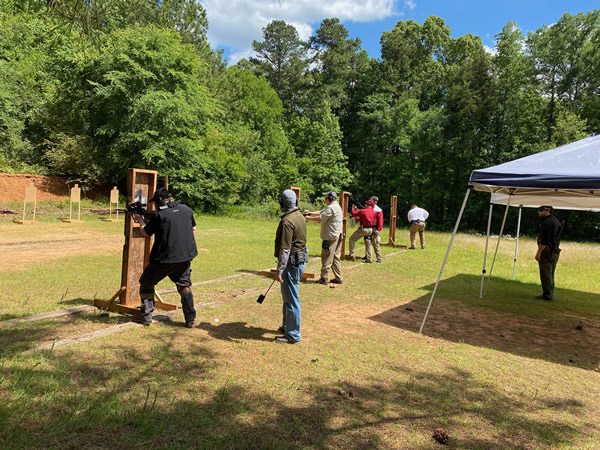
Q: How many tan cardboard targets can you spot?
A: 3